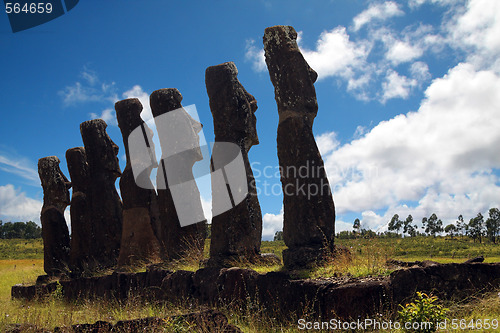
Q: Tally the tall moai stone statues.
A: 7